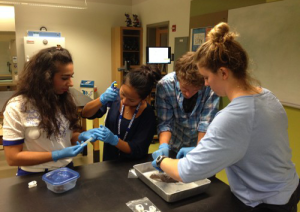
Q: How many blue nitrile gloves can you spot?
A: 7